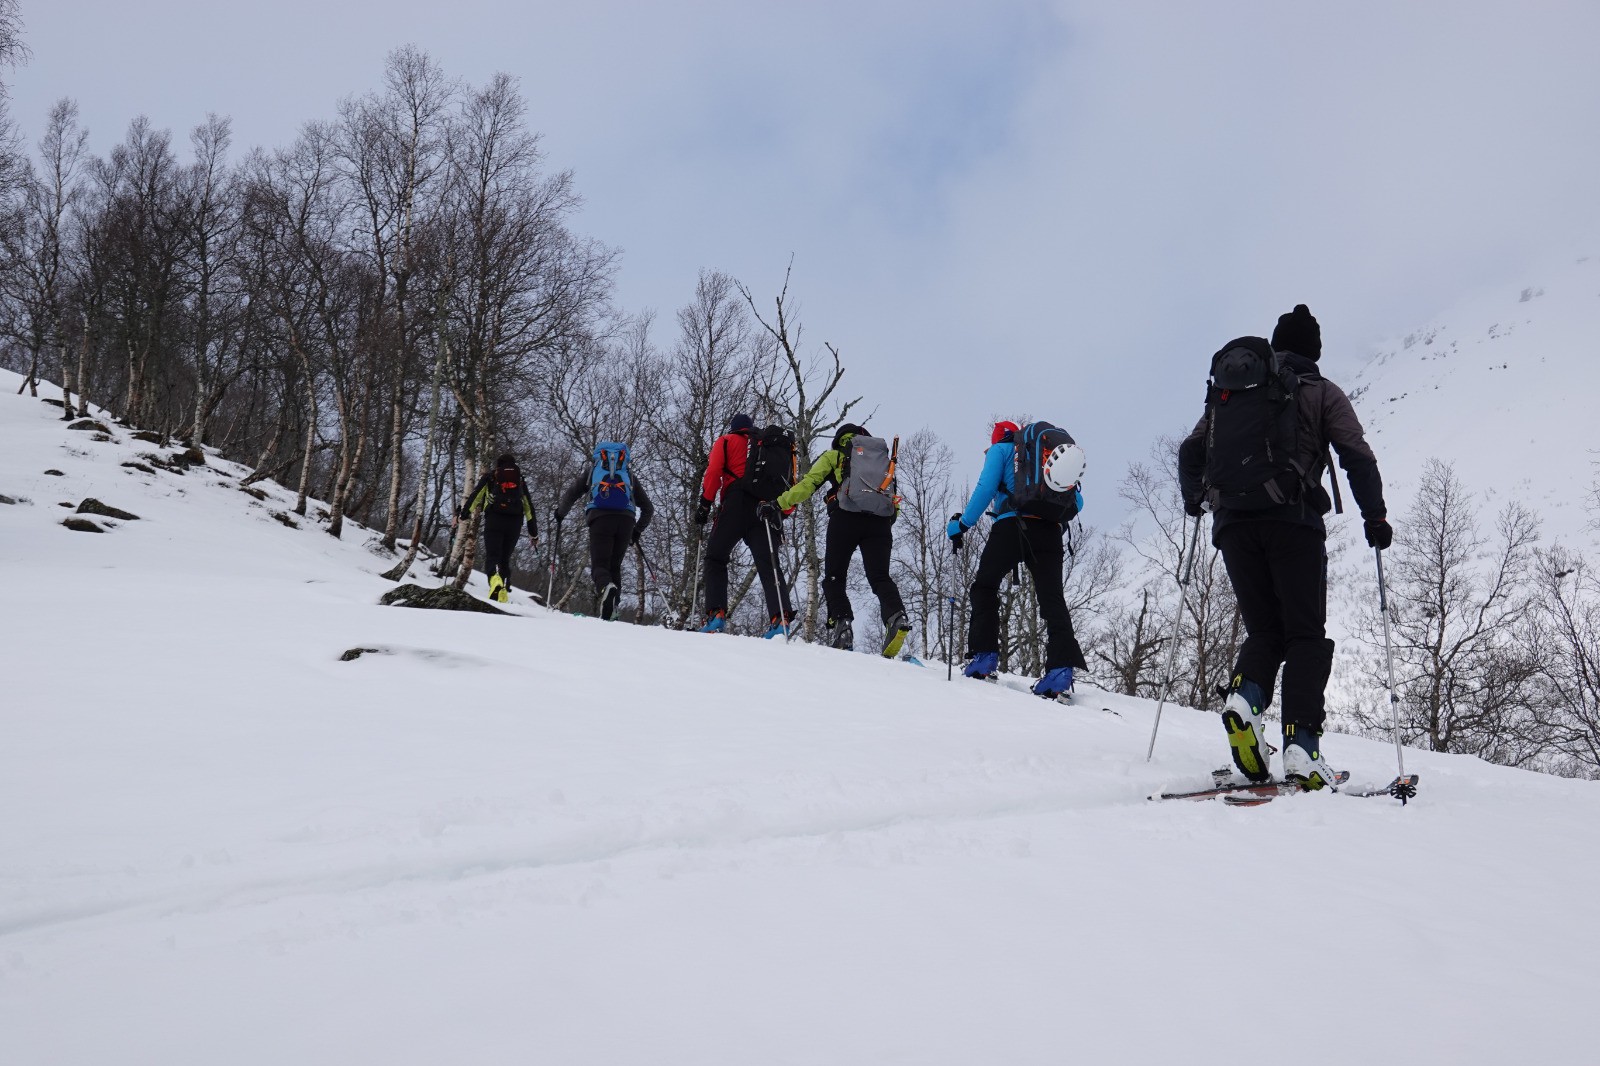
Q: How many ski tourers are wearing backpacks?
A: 6